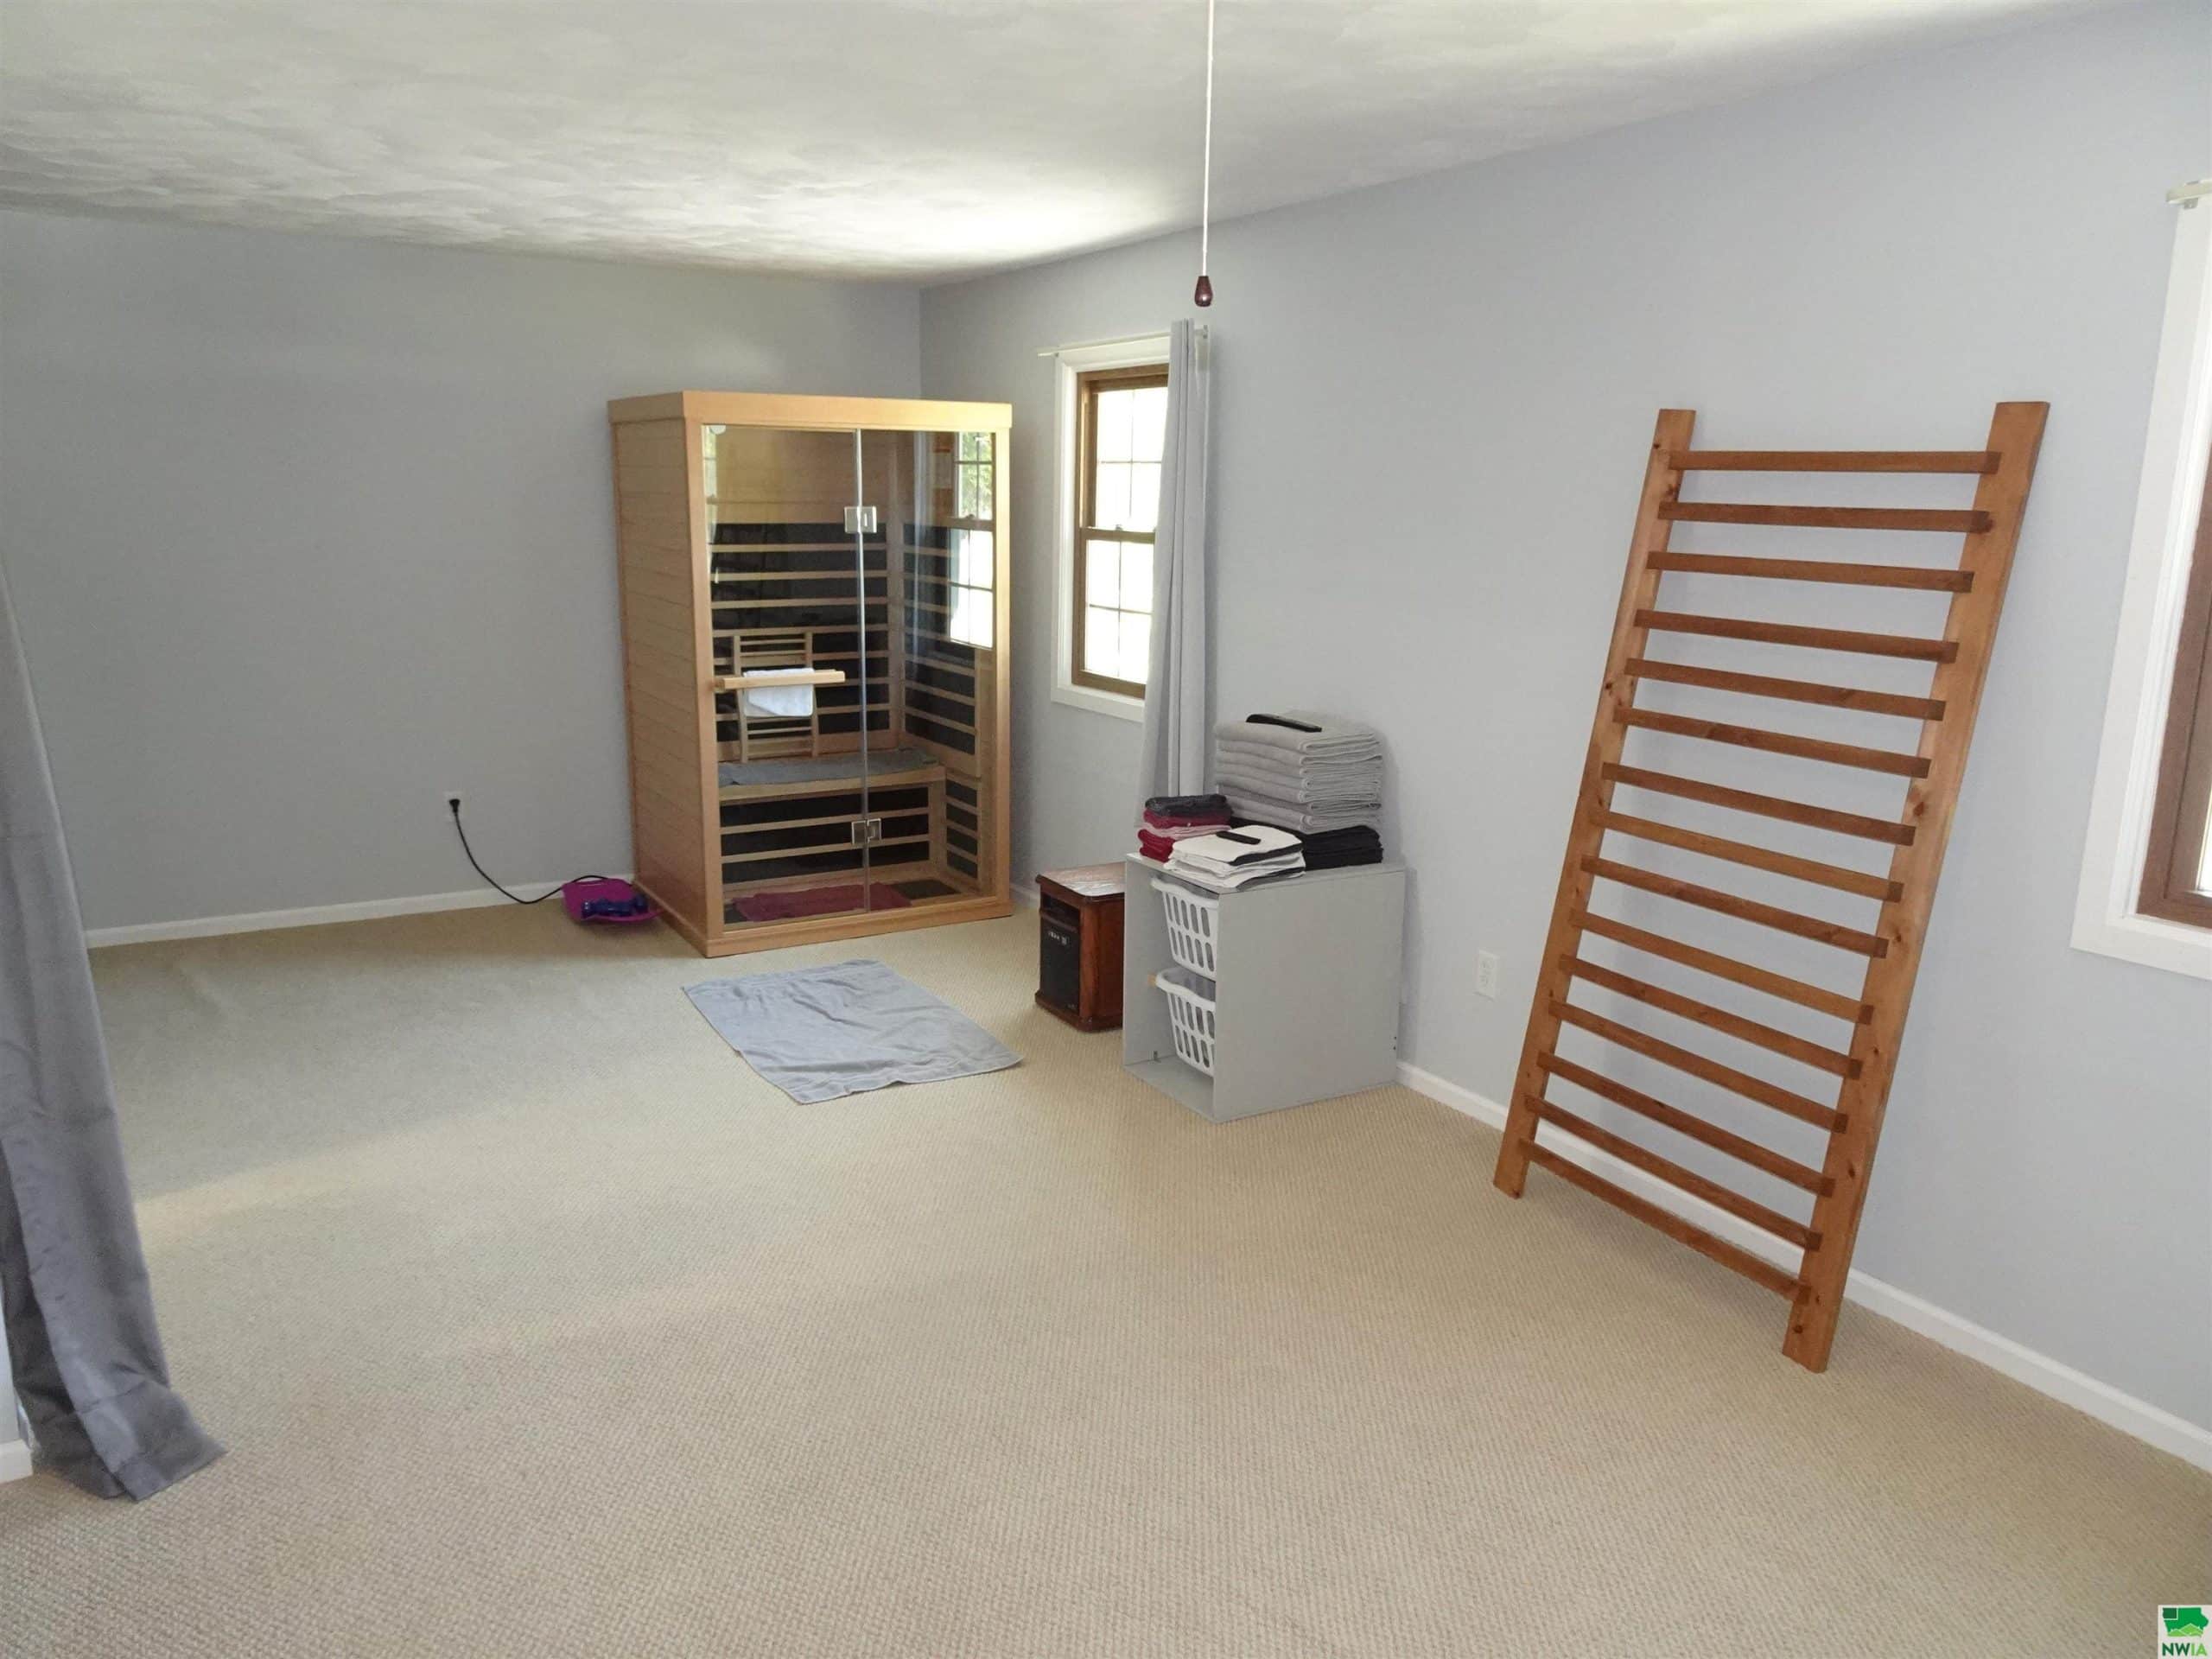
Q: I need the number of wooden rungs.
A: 15